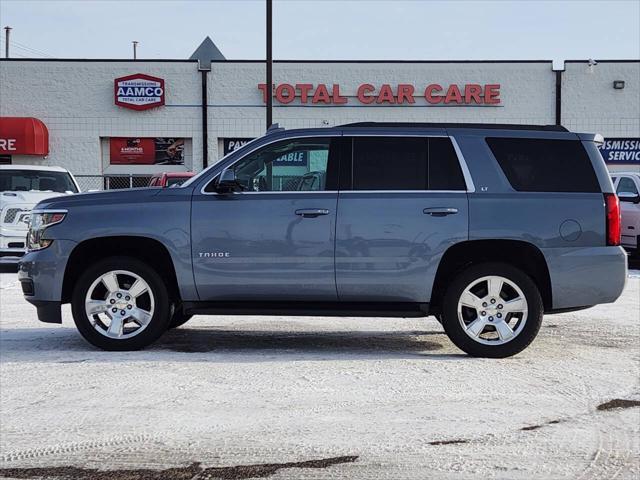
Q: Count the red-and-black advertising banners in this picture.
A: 1